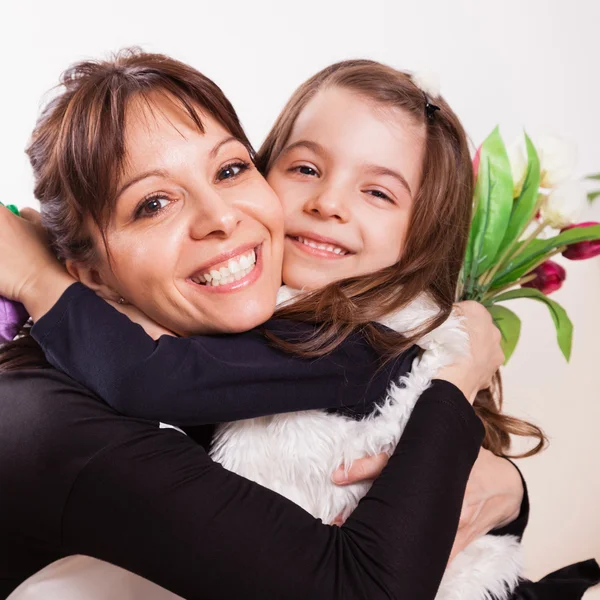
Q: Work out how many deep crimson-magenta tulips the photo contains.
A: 2